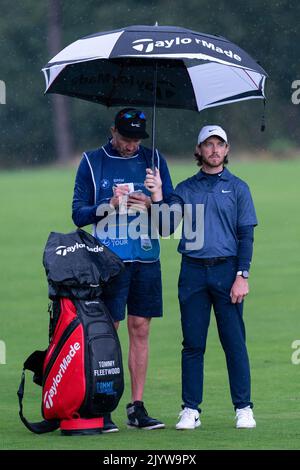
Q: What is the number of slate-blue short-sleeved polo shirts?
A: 1